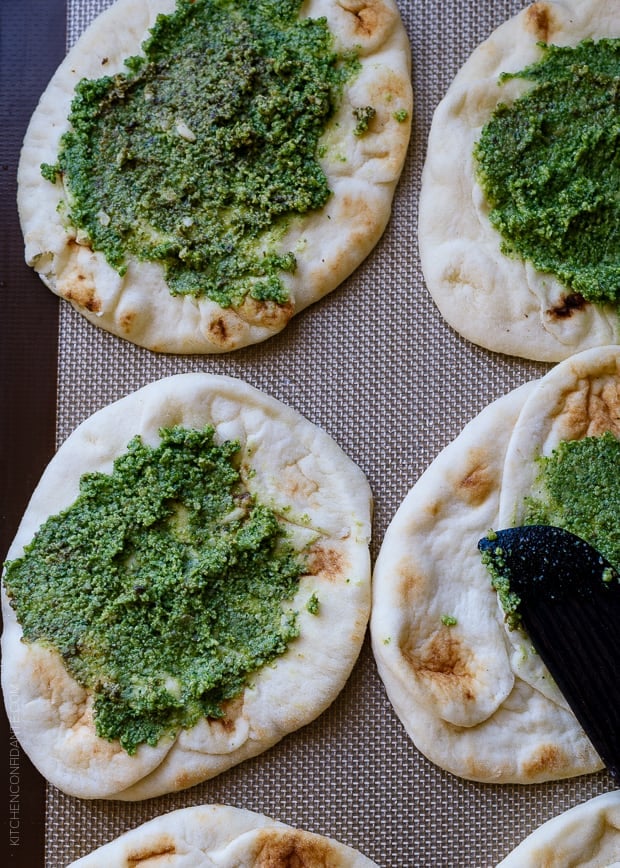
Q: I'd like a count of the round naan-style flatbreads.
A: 6